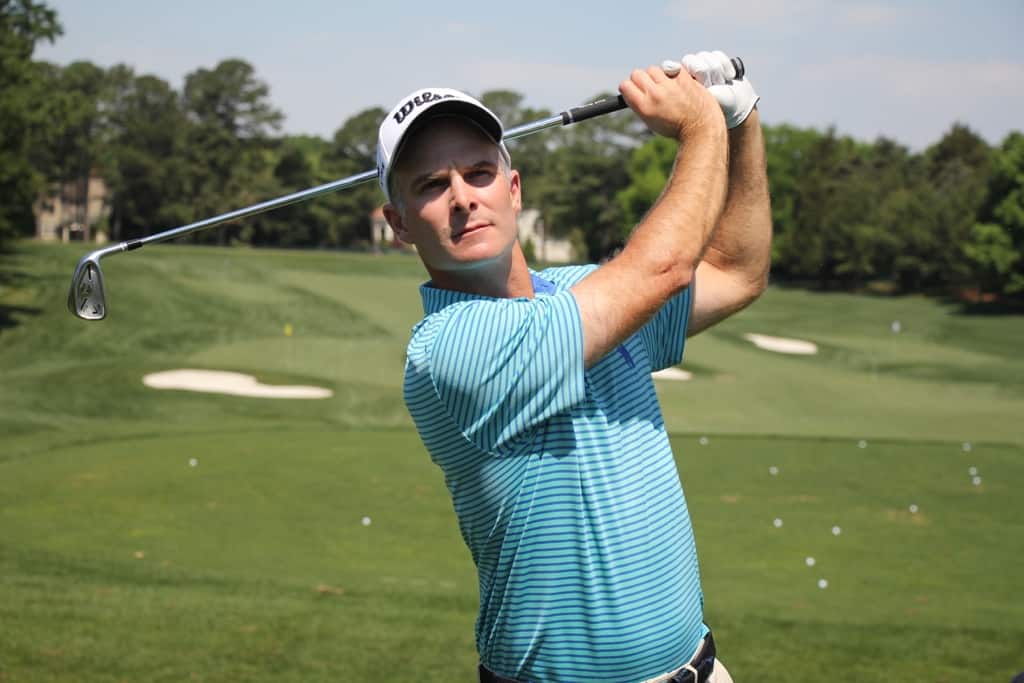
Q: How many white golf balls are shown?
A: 13